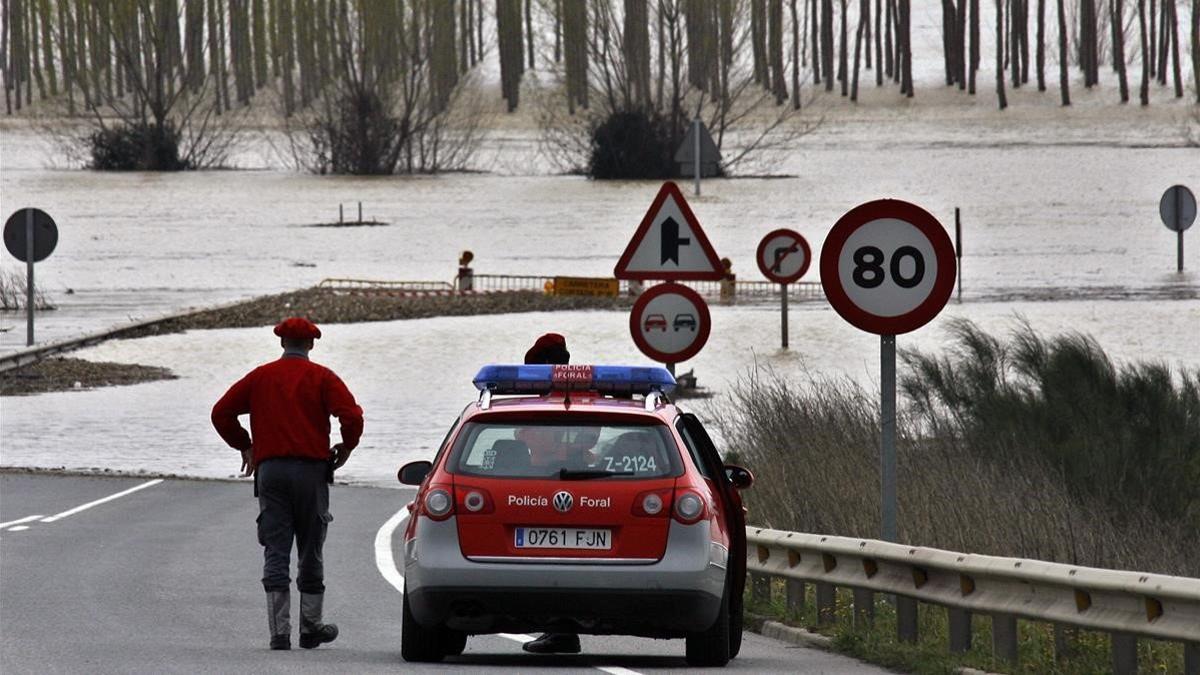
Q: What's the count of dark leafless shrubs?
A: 3